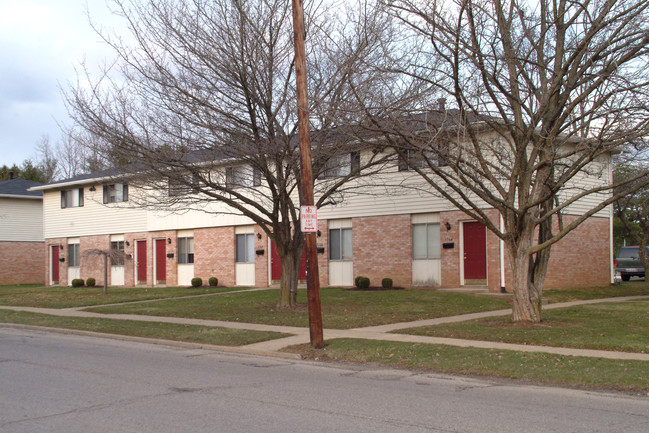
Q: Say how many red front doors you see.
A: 6